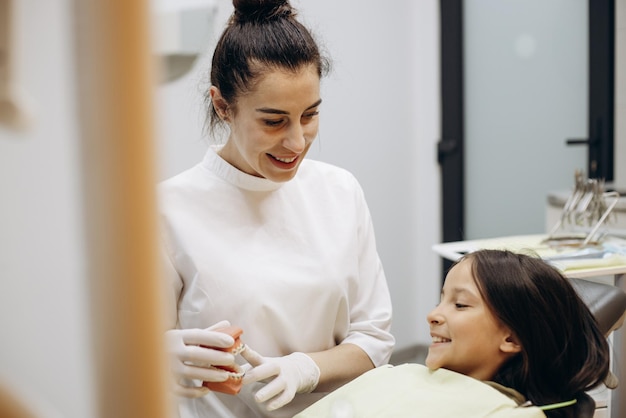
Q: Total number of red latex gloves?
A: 0